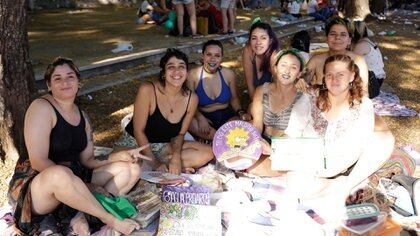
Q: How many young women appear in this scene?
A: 7